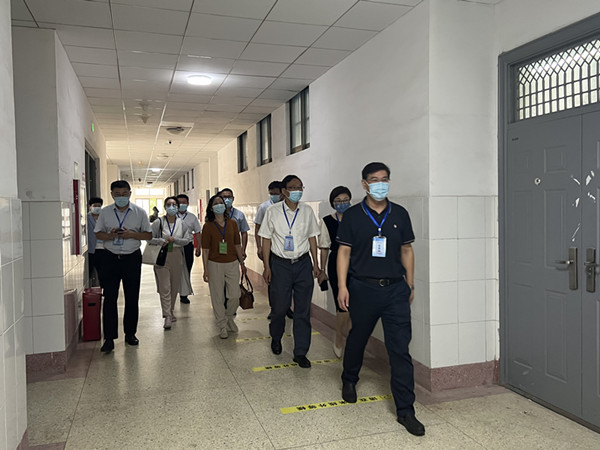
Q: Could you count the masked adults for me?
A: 10